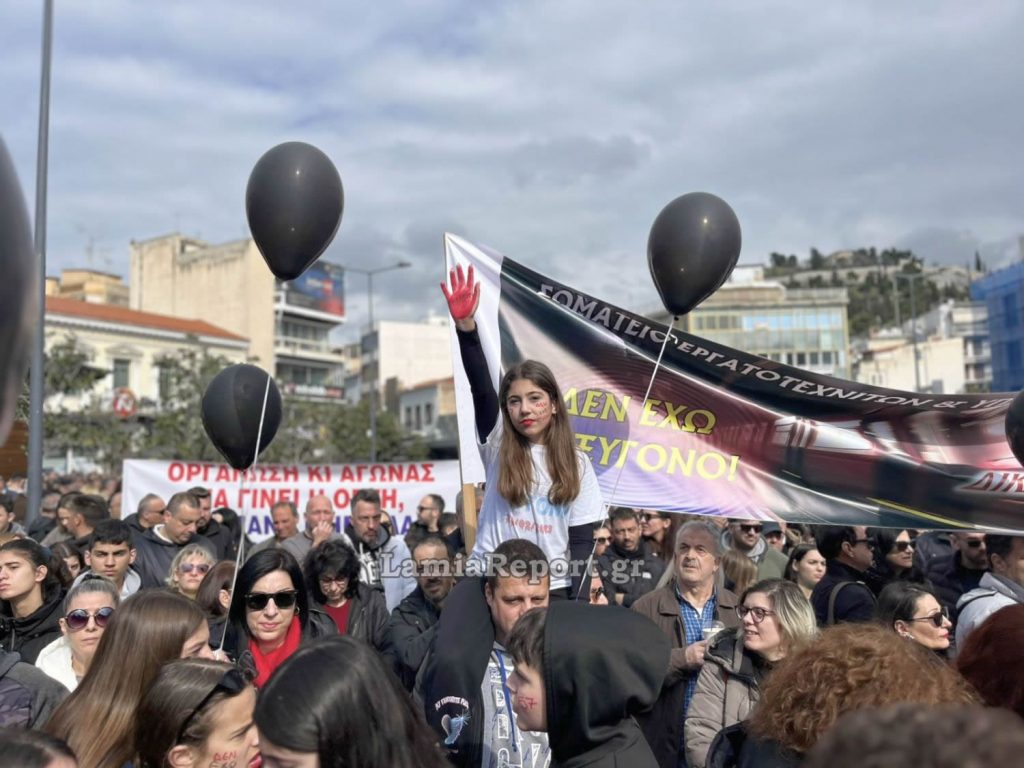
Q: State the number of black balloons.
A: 5